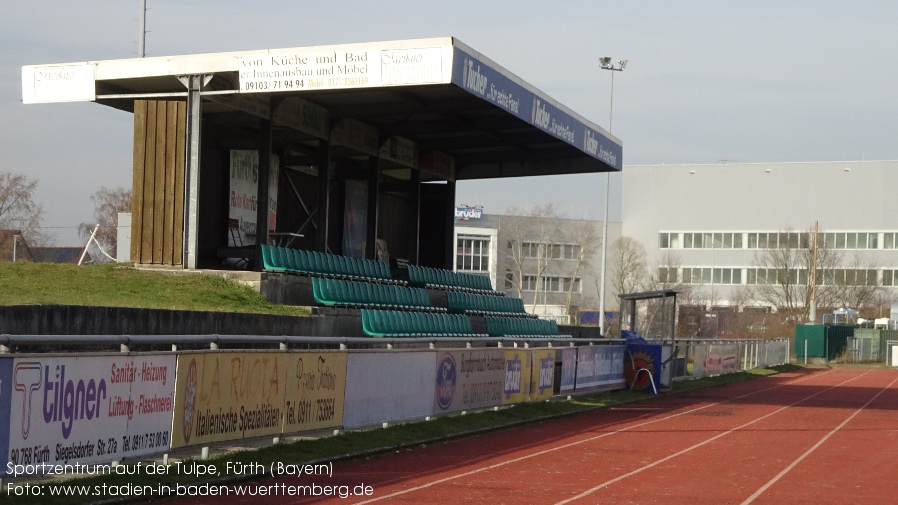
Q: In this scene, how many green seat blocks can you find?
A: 6